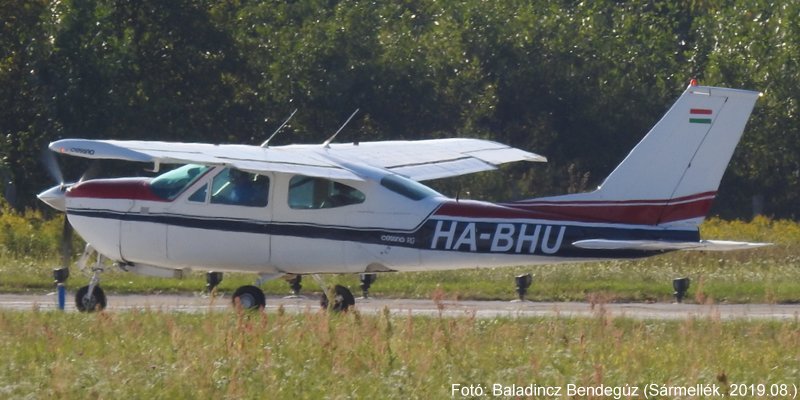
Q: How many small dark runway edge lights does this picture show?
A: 6